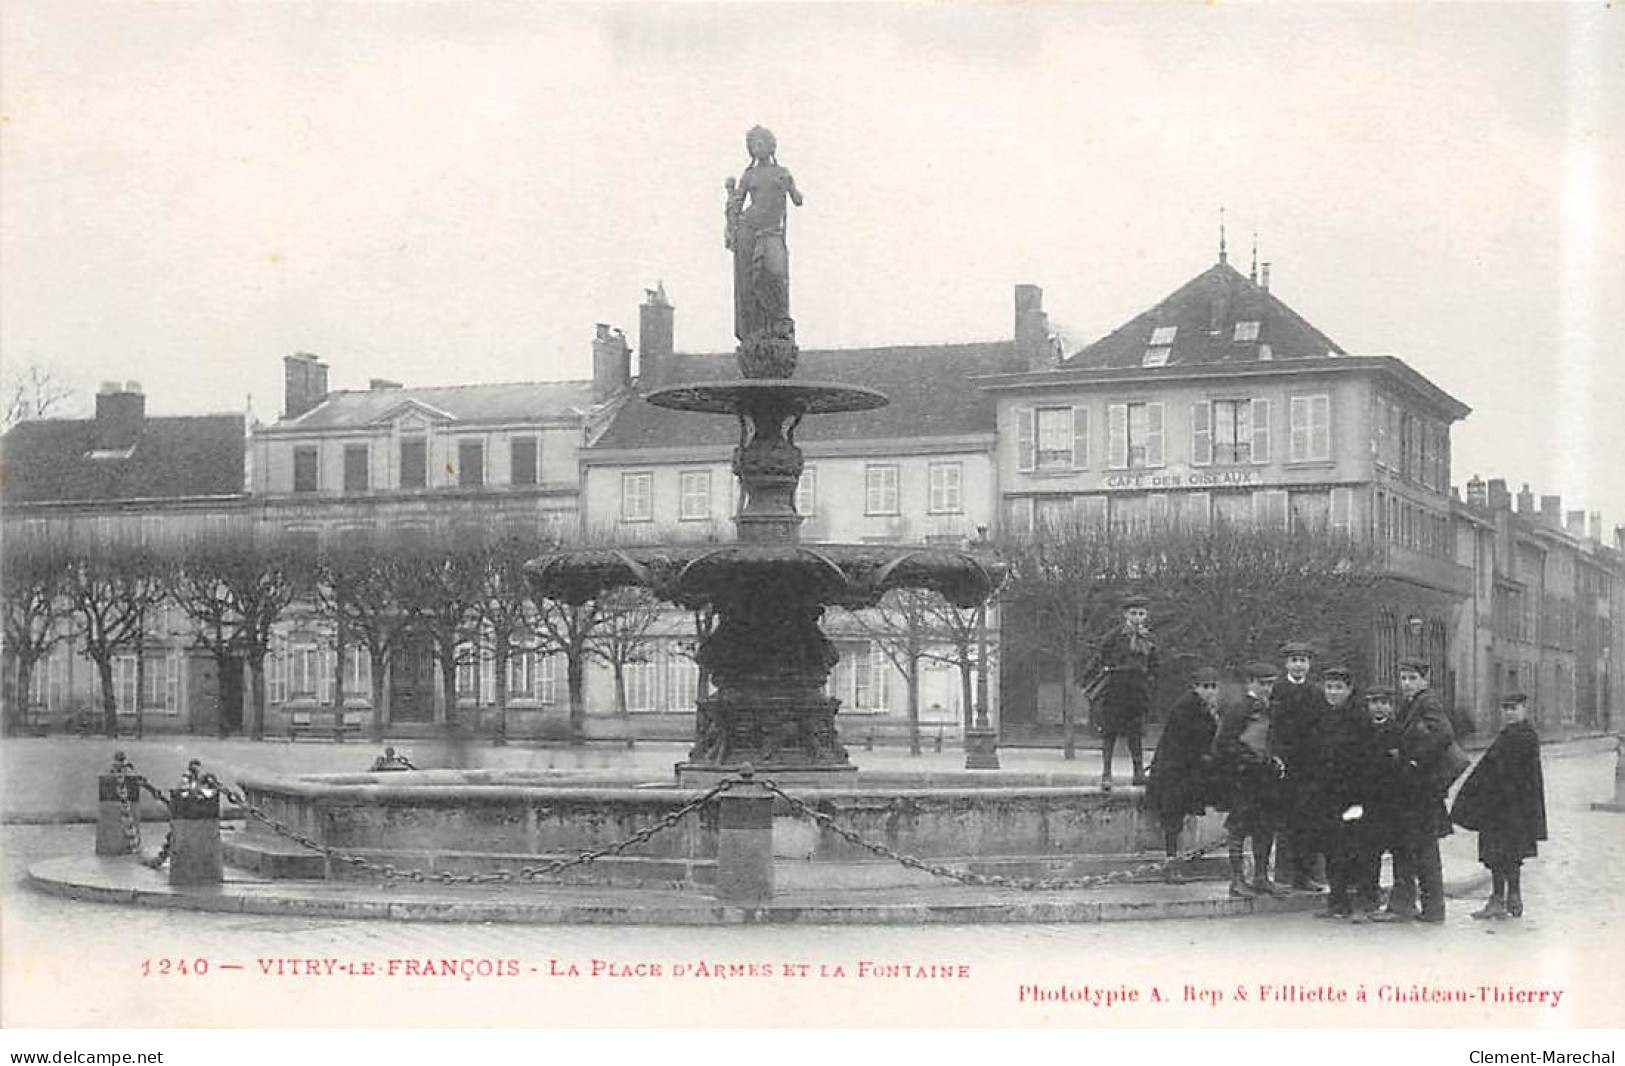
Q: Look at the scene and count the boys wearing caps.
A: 8